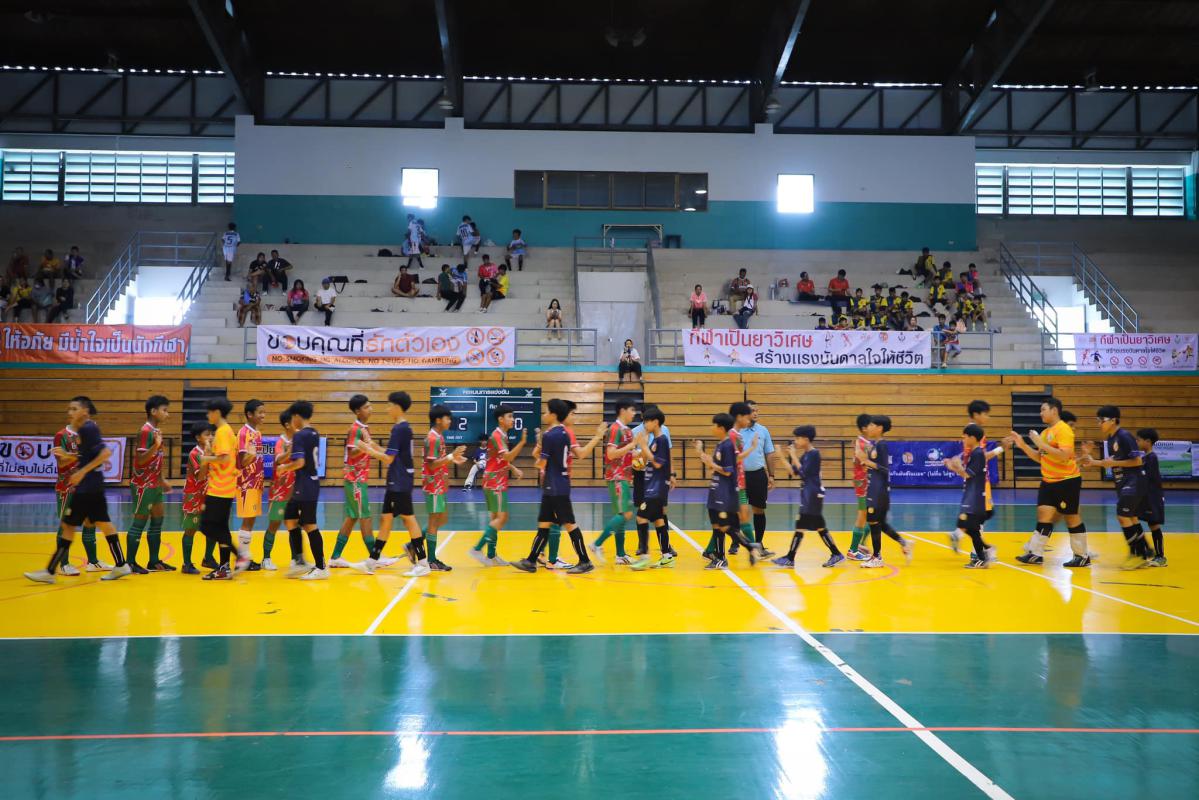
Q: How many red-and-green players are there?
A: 11